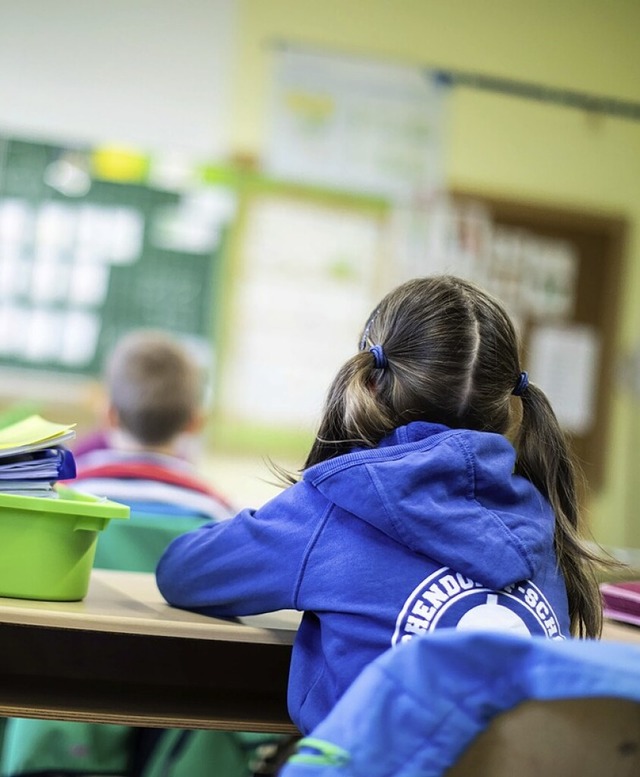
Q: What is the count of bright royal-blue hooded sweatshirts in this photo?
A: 1